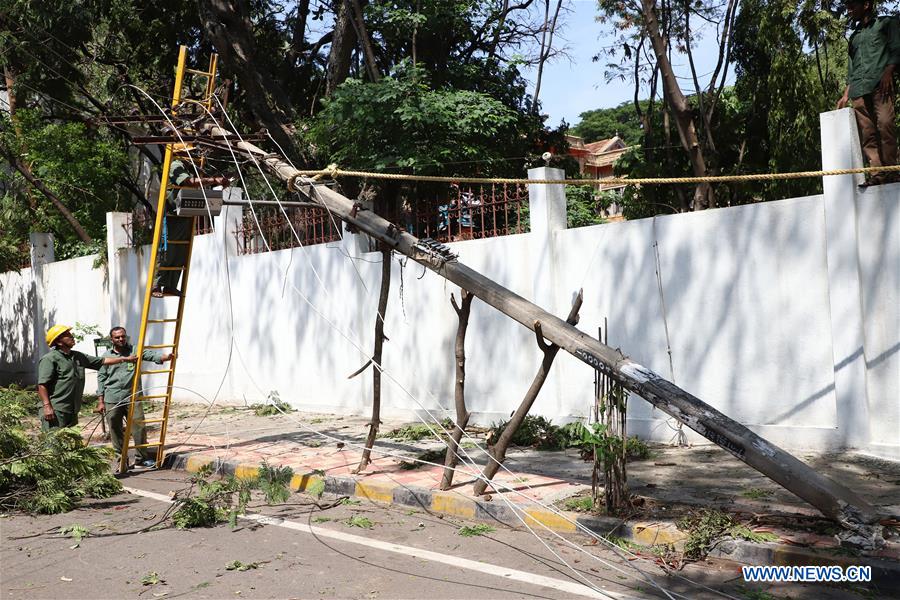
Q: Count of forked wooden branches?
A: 3